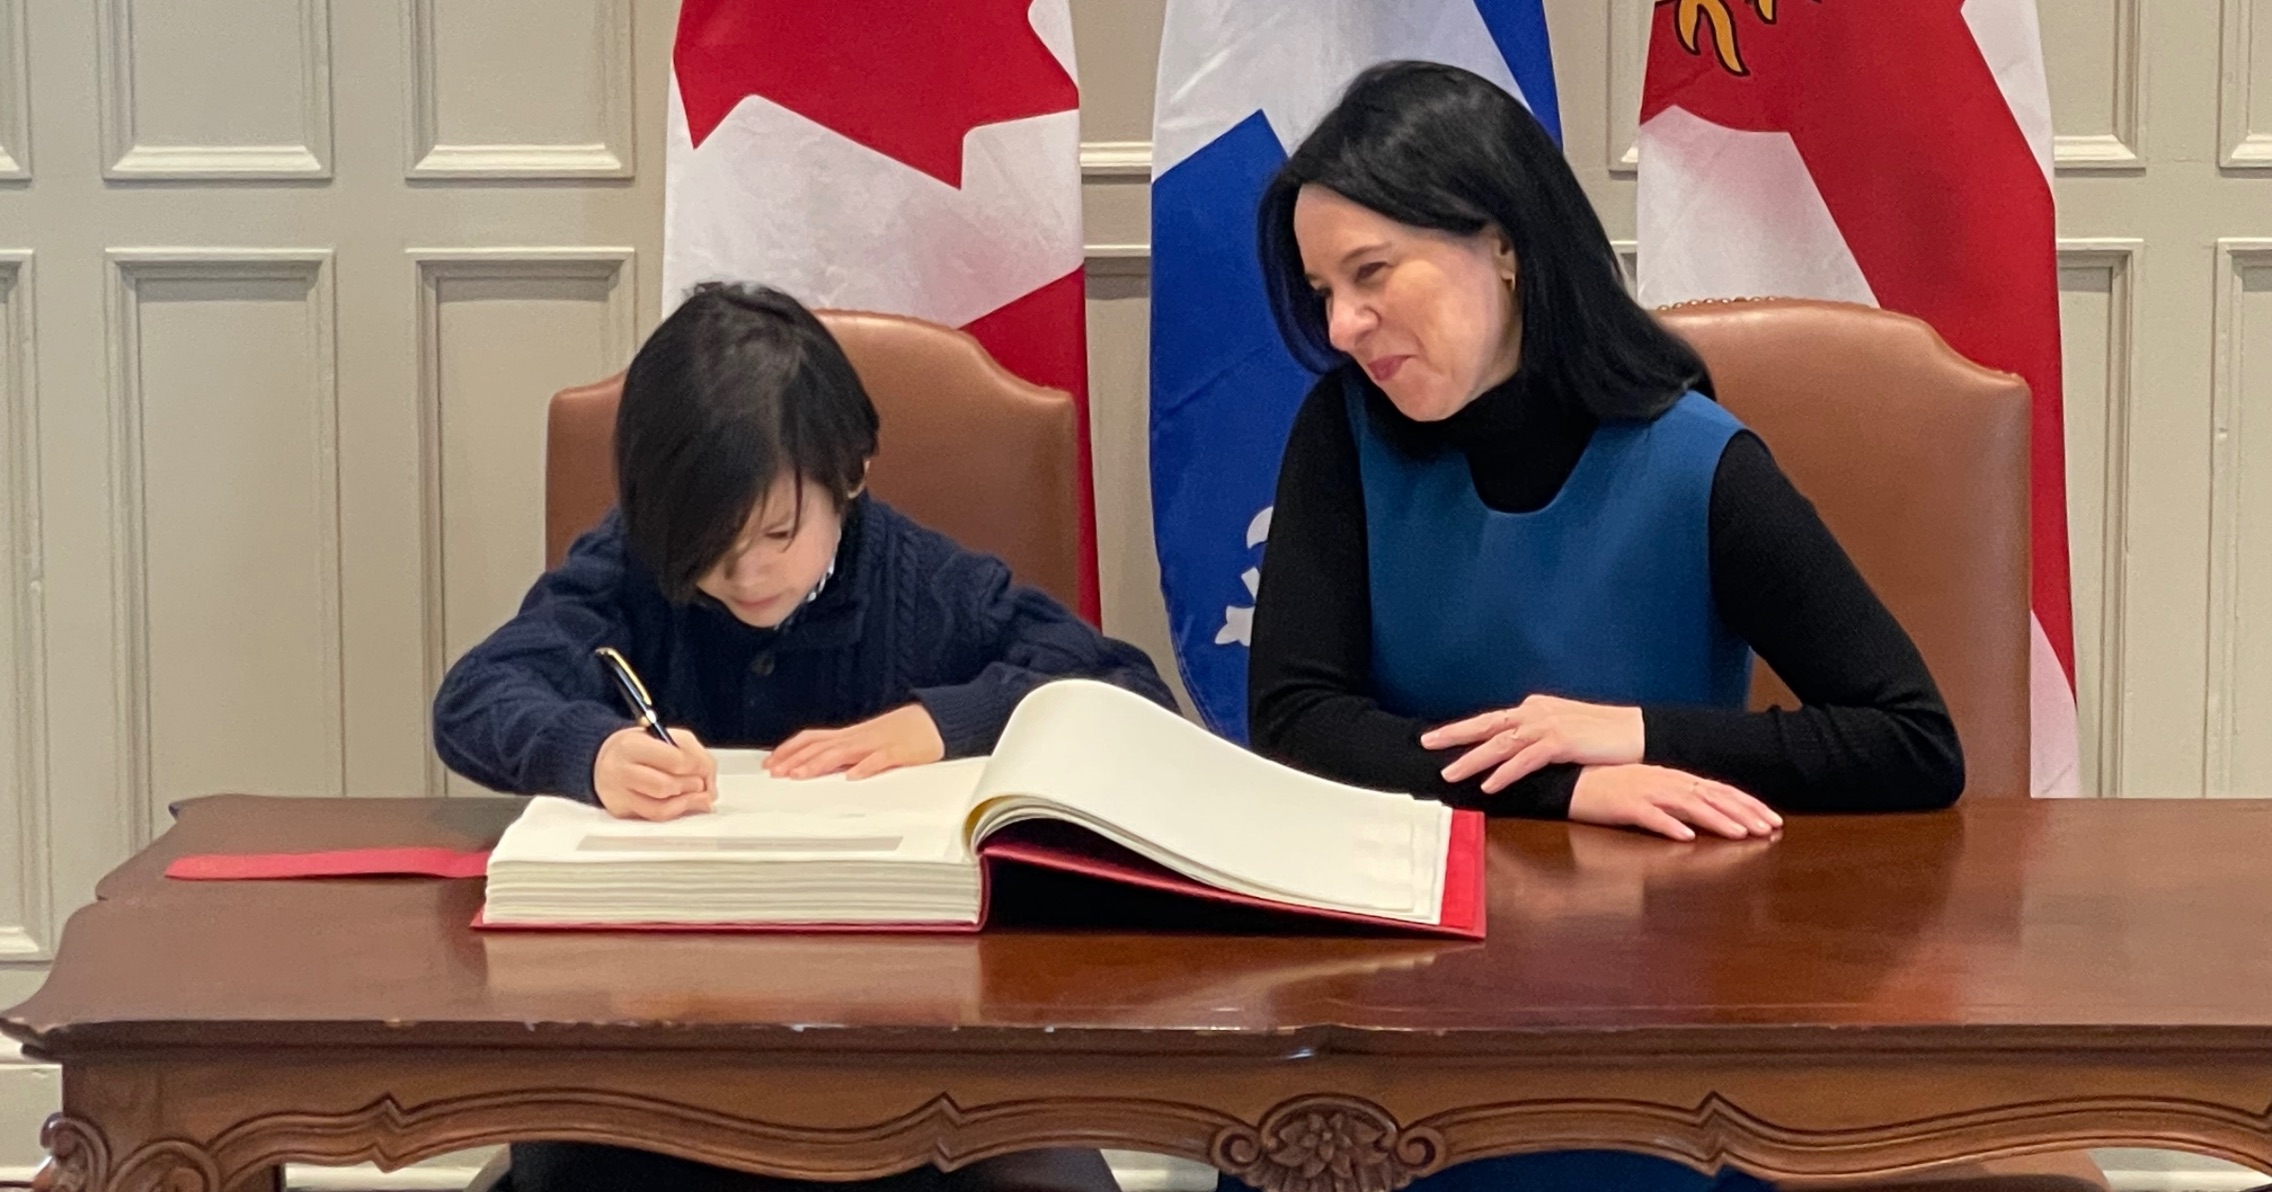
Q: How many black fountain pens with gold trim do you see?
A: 1